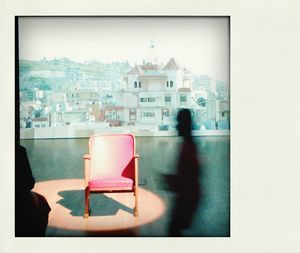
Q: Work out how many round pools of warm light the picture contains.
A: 1